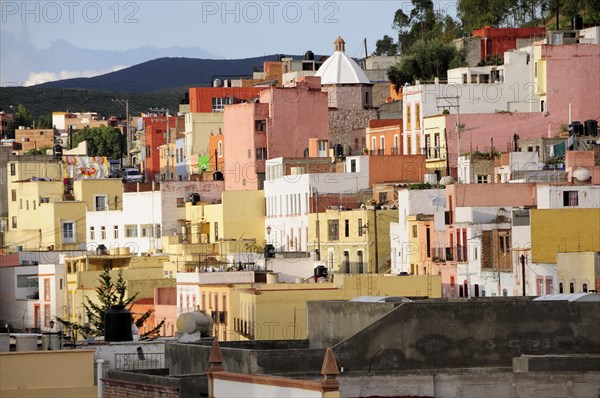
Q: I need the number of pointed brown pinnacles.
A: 2